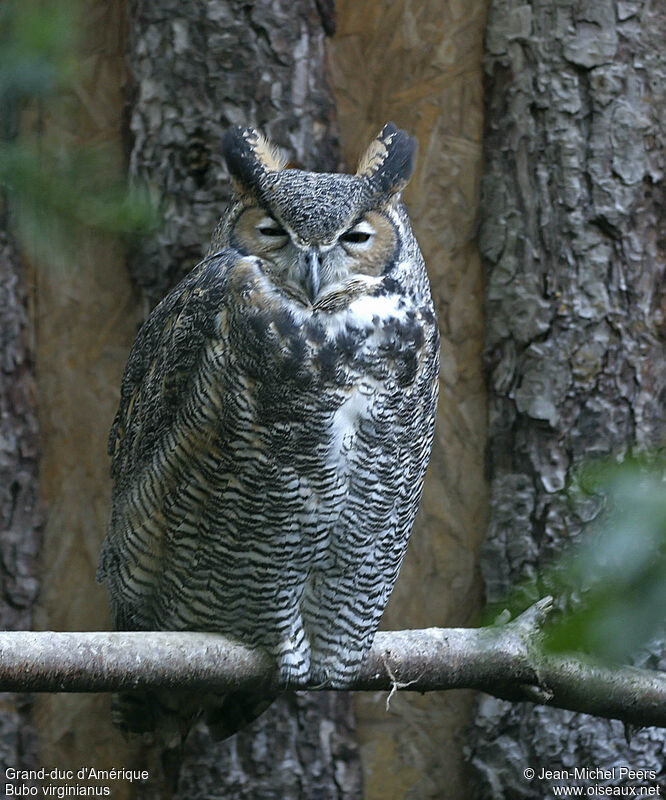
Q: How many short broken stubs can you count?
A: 2